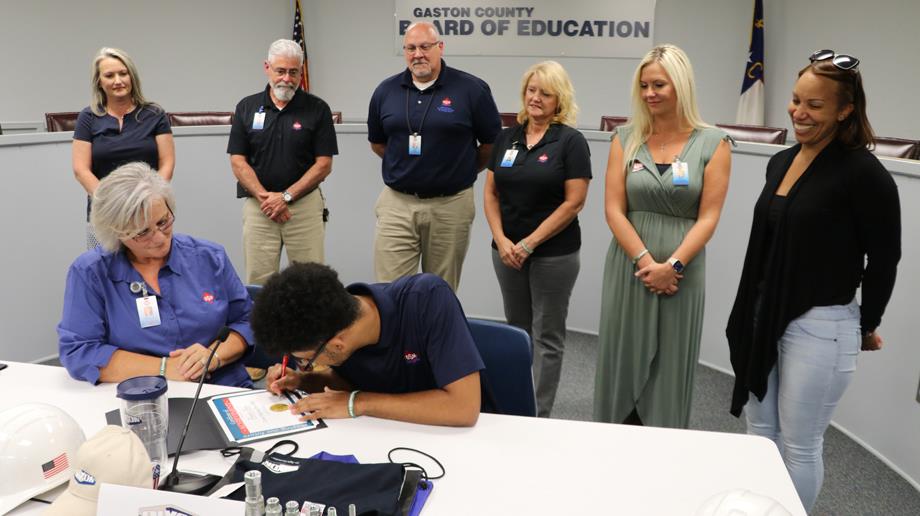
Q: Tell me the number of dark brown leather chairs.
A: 7